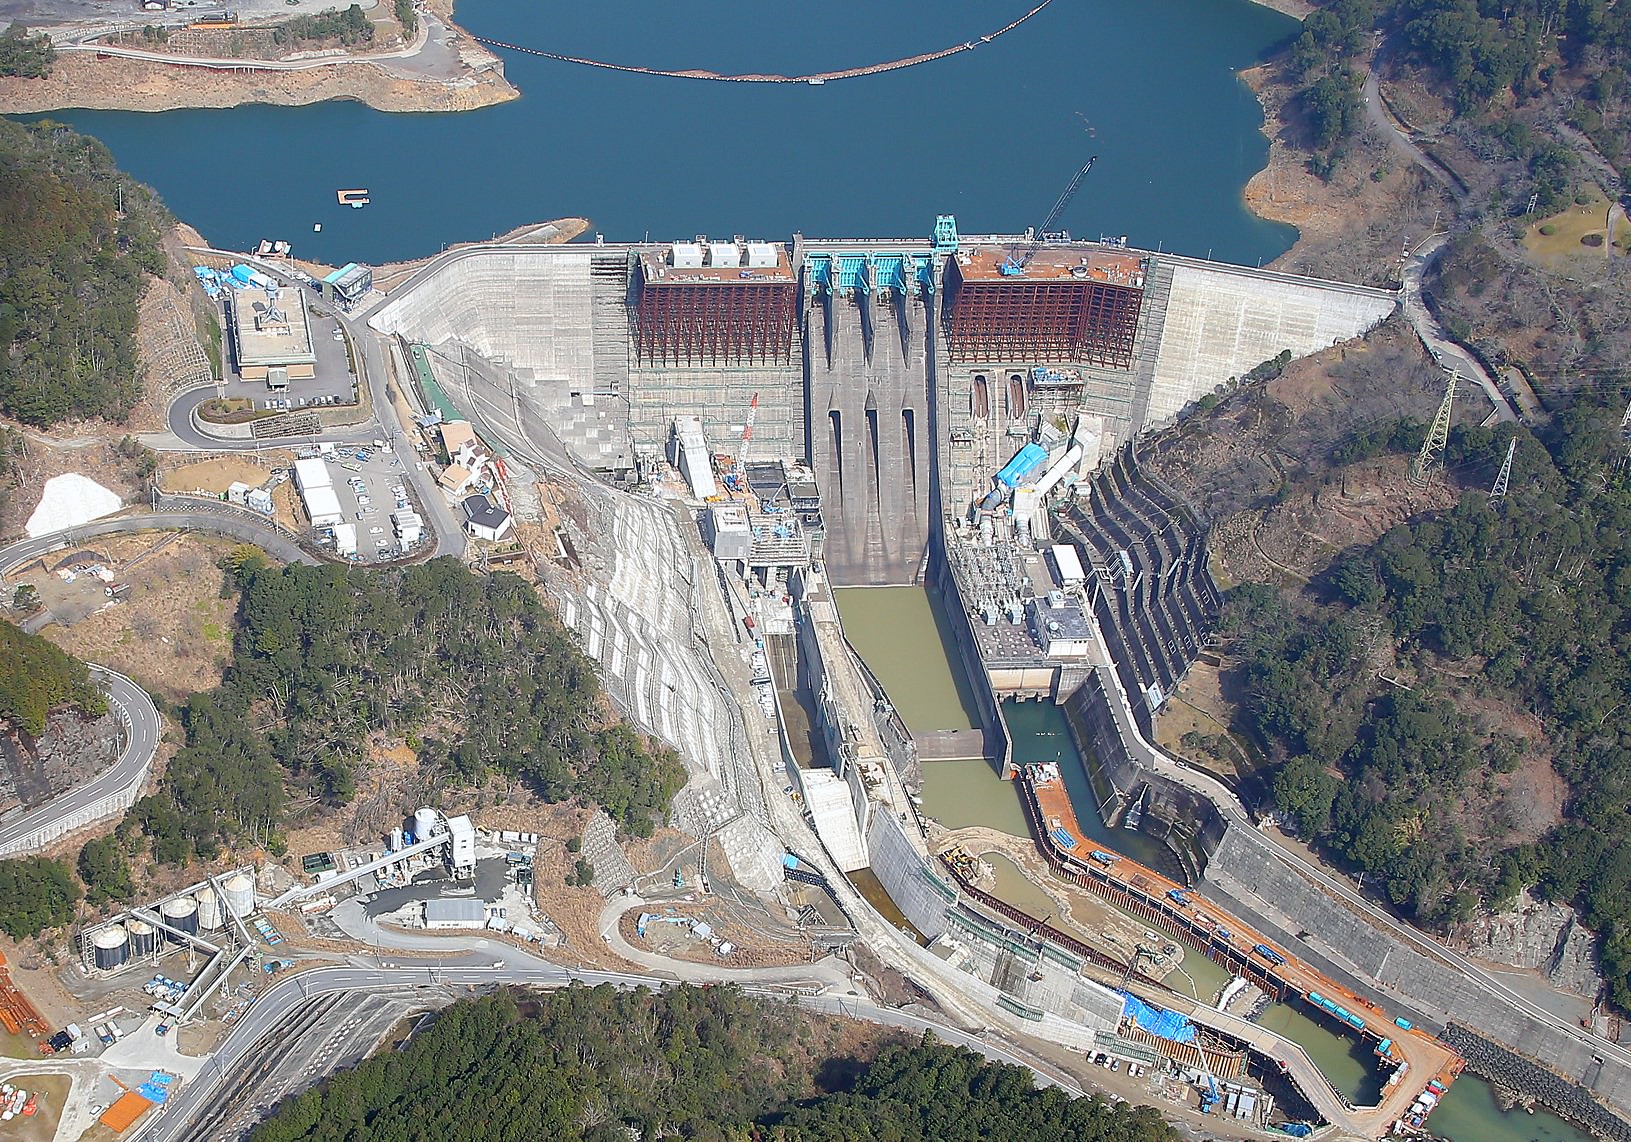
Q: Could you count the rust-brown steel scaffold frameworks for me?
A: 2